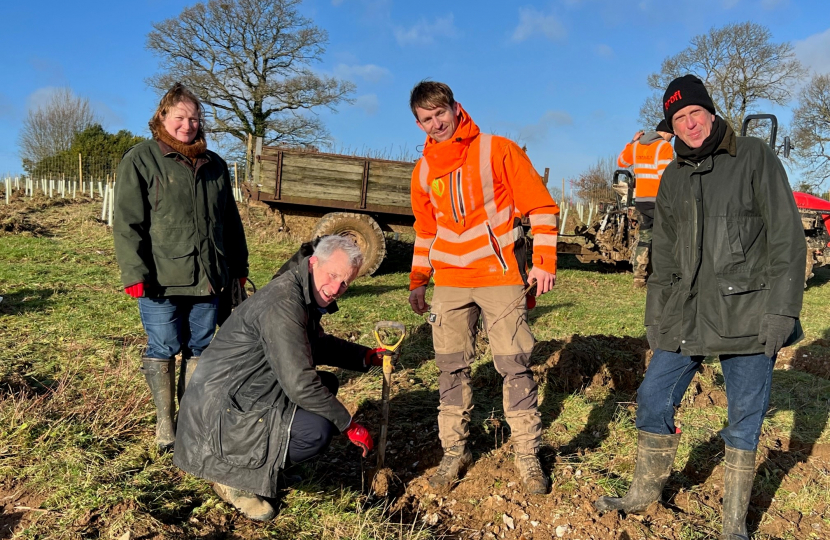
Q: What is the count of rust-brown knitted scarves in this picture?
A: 1